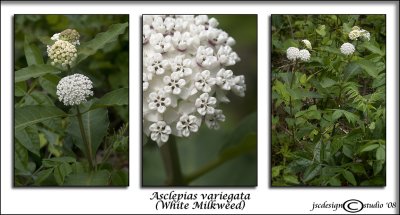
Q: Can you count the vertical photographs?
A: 3